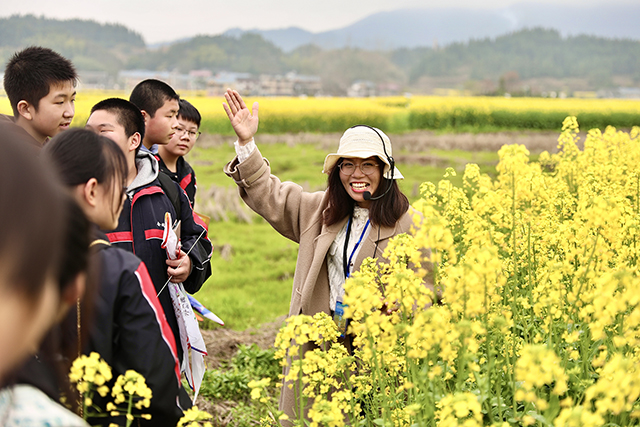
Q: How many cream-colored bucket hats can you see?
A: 1